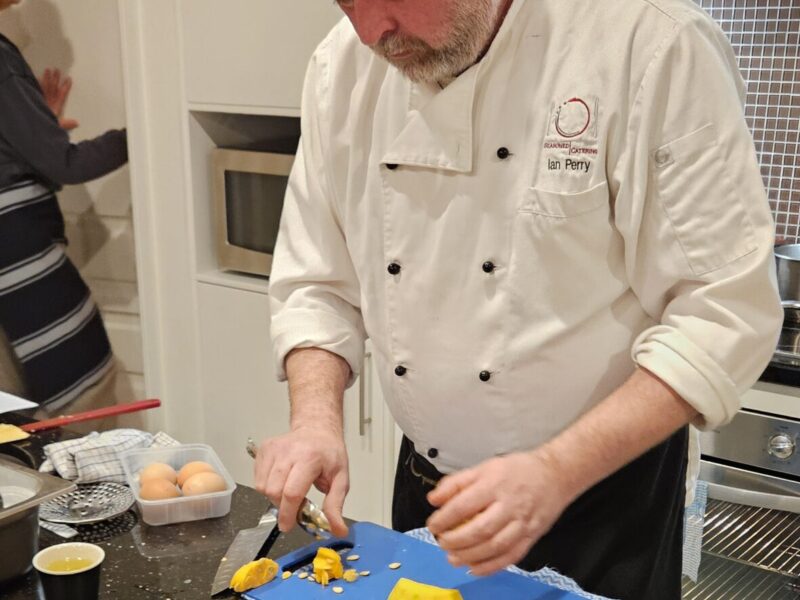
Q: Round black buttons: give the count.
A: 7